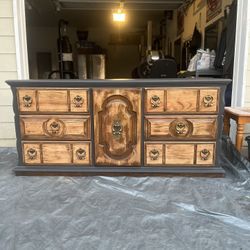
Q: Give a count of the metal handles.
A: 11